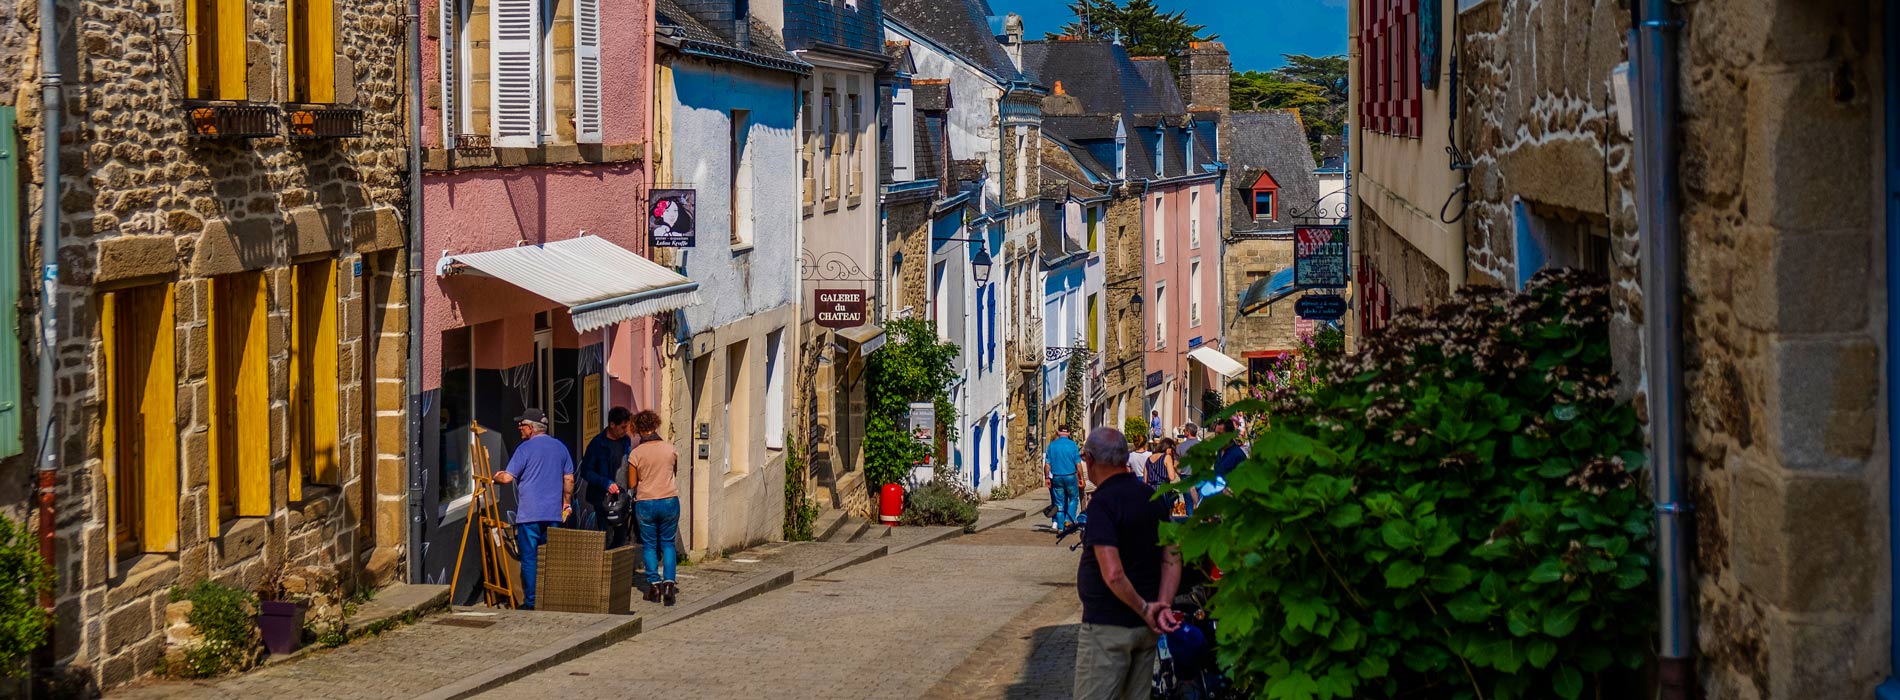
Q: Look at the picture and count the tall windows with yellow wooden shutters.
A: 5